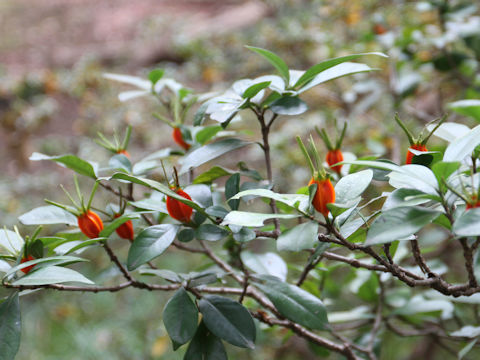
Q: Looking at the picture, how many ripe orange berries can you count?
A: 10